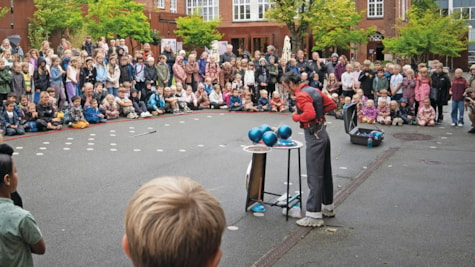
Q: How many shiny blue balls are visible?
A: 4